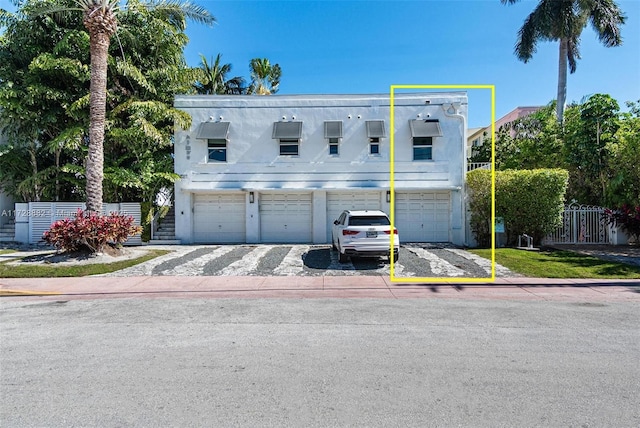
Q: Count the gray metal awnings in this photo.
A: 5